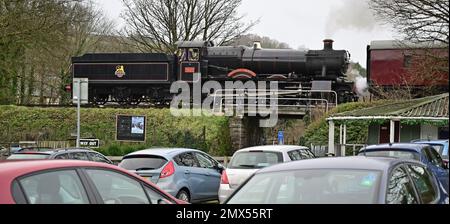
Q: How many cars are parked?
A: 7